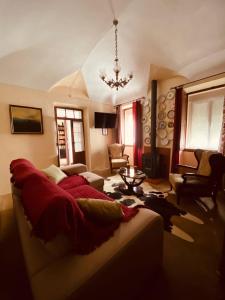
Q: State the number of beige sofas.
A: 1